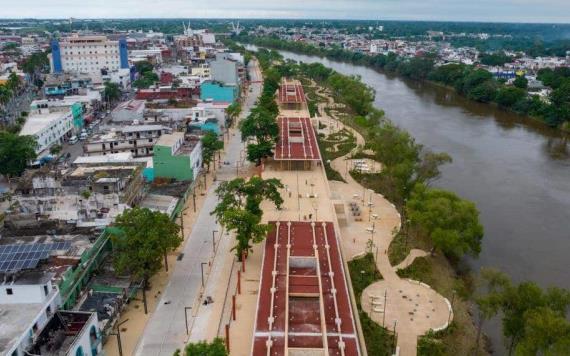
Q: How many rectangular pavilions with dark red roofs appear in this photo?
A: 3